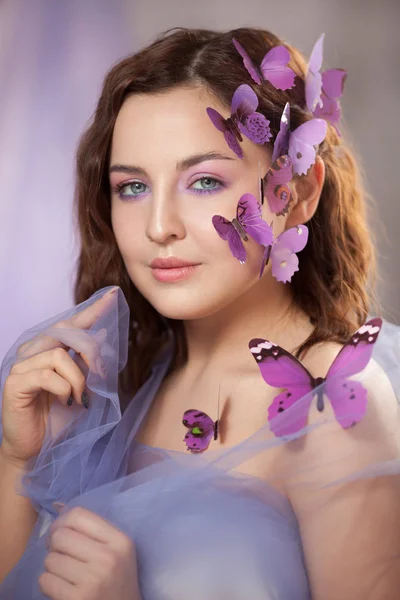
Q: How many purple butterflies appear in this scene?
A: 9